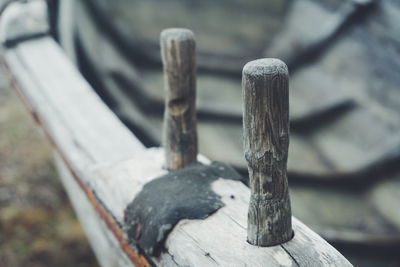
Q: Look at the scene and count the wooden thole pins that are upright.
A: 2